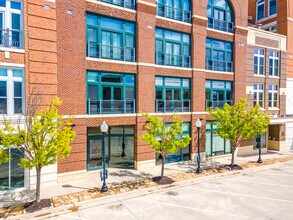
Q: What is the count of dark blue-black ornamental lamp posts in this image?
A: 3